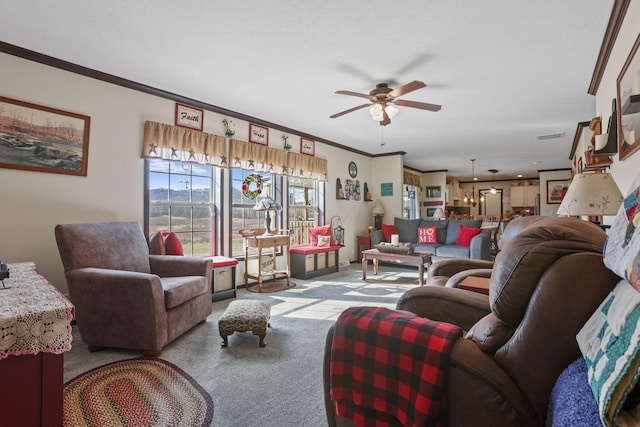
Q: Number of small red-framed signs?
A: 3